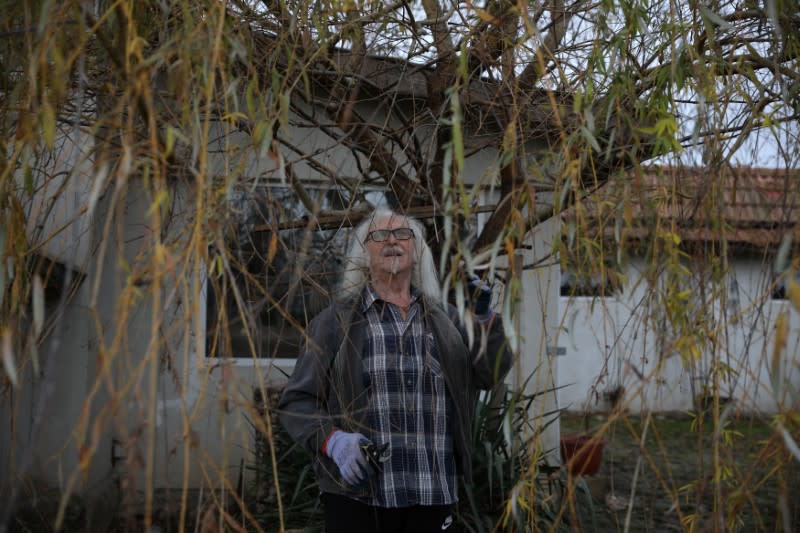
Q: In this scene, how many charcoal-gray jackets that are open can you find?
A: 1